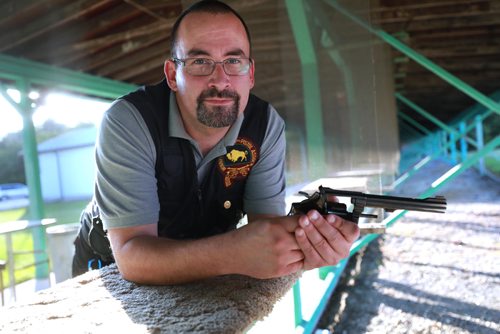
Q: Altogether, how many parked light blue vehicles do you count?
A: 1